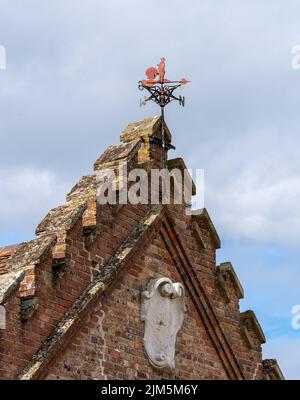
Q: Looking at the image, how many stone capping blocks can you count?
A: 11